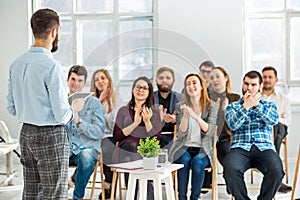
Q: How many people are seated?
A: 9